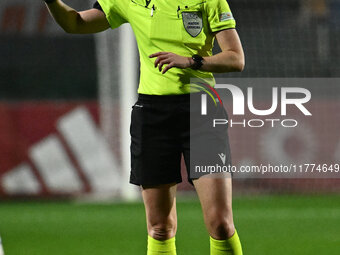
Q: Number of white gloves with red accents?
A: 0